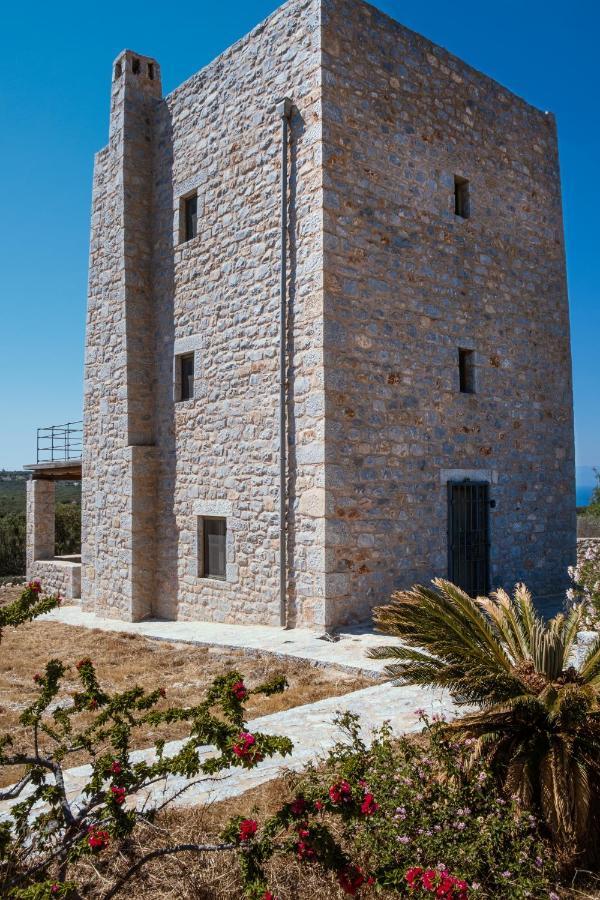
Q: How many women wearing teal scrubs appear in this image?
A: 0